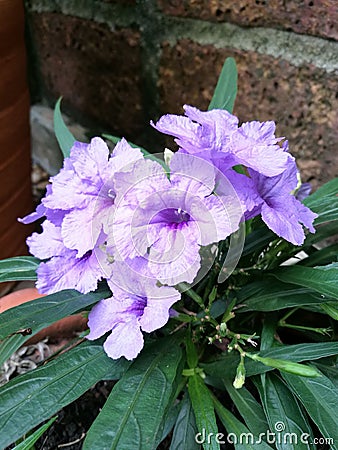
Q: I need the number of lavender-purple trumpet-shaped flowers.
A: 6